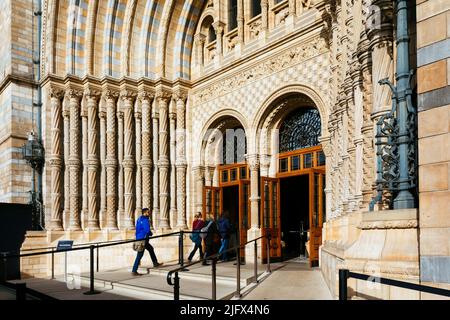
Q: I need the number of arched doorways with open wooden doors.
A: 2